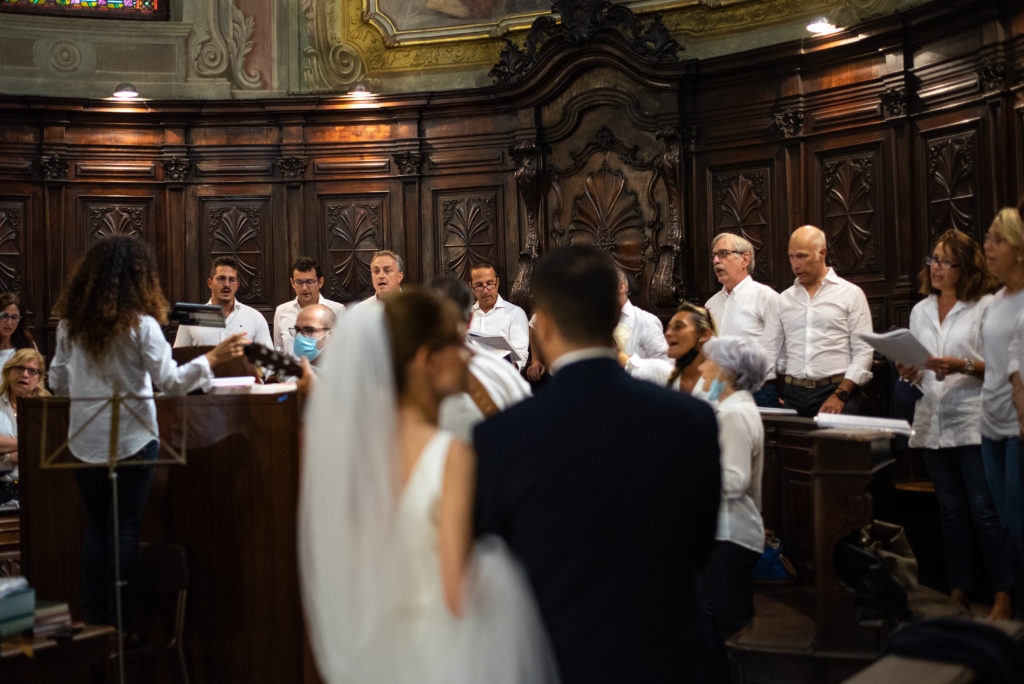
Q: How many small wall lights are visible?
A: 3